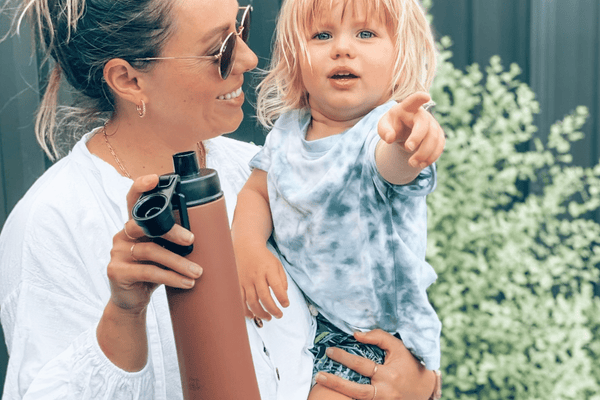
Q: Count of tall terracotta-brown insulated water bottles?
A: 1